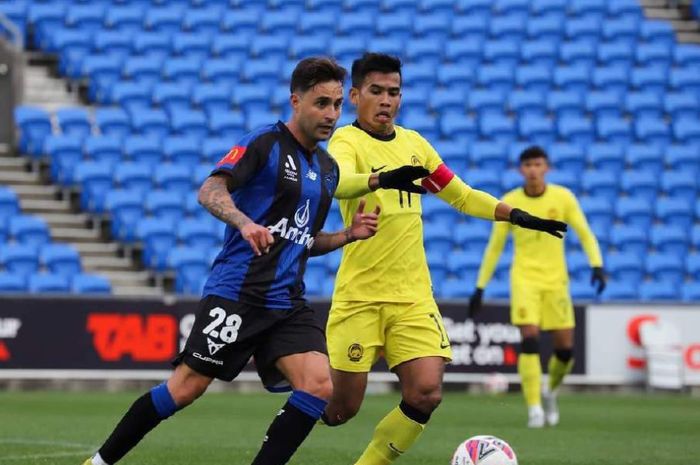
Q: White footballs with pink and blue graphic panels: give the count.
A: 1